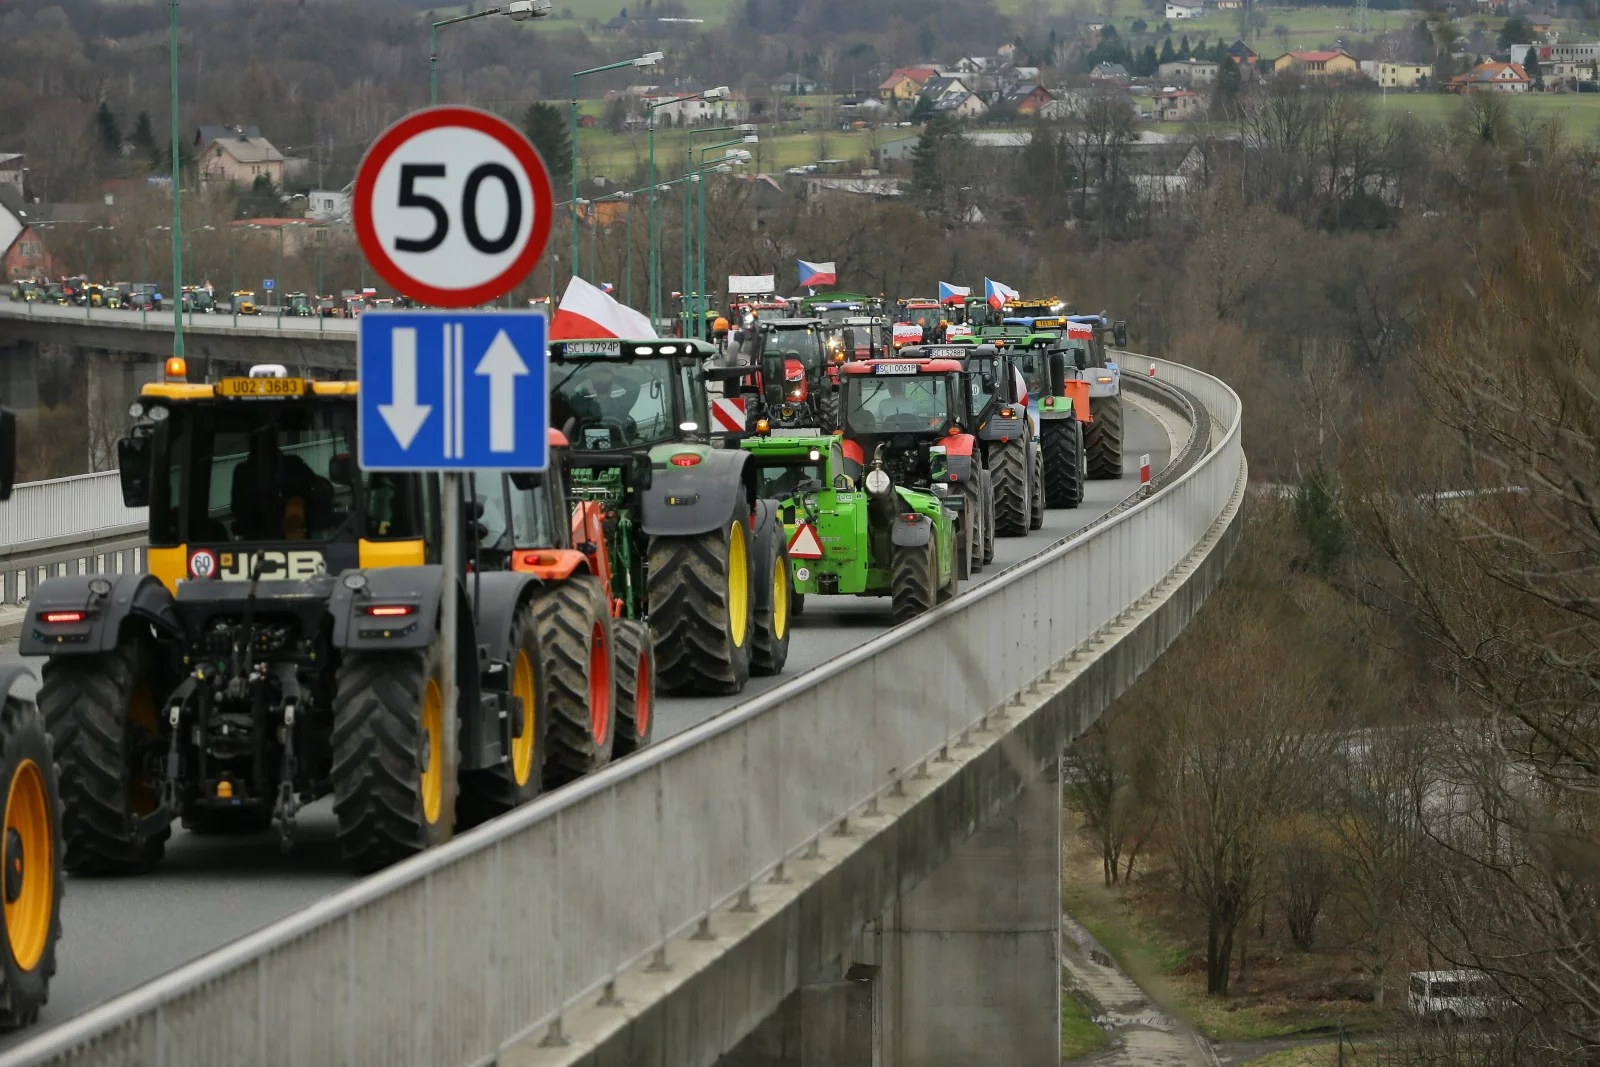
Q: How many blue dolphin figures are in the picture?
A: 0